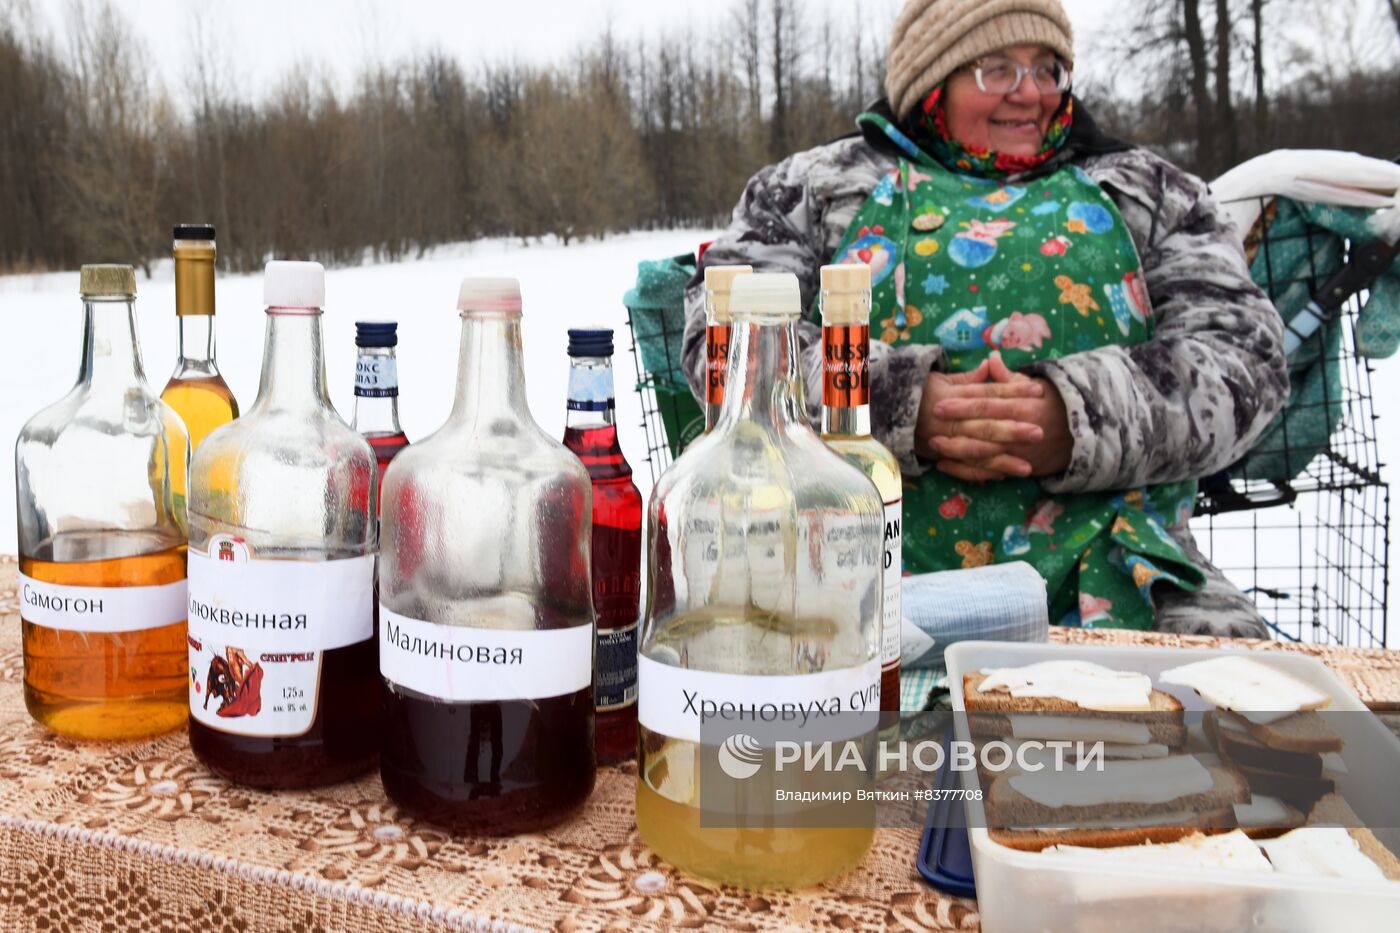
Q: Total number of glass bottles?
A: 9